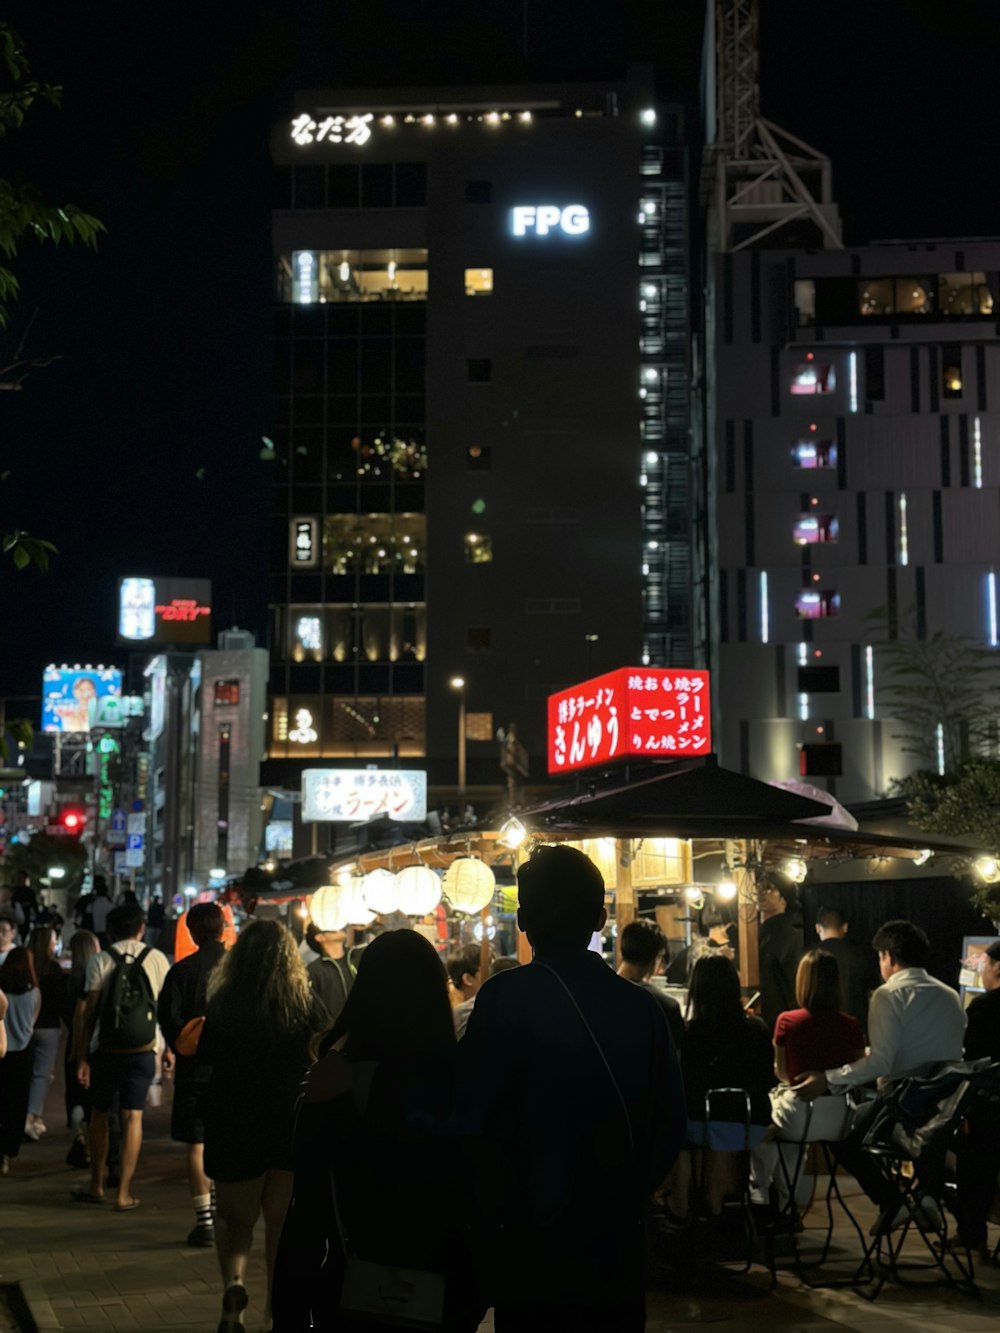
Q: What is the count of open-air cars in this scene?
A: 0